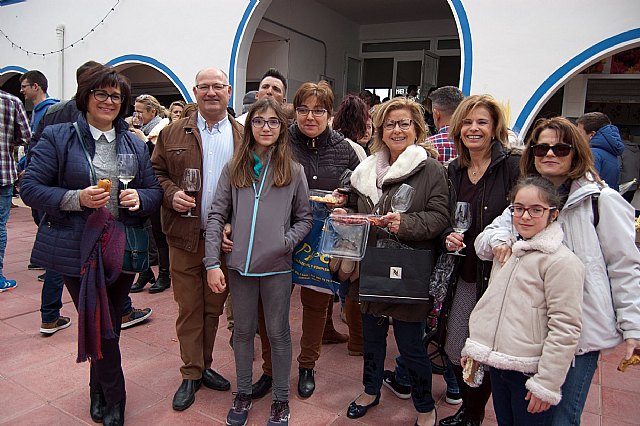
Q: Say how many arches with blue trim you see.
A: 4